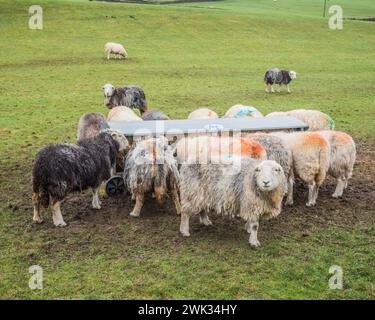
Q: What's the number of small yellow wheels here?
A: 1